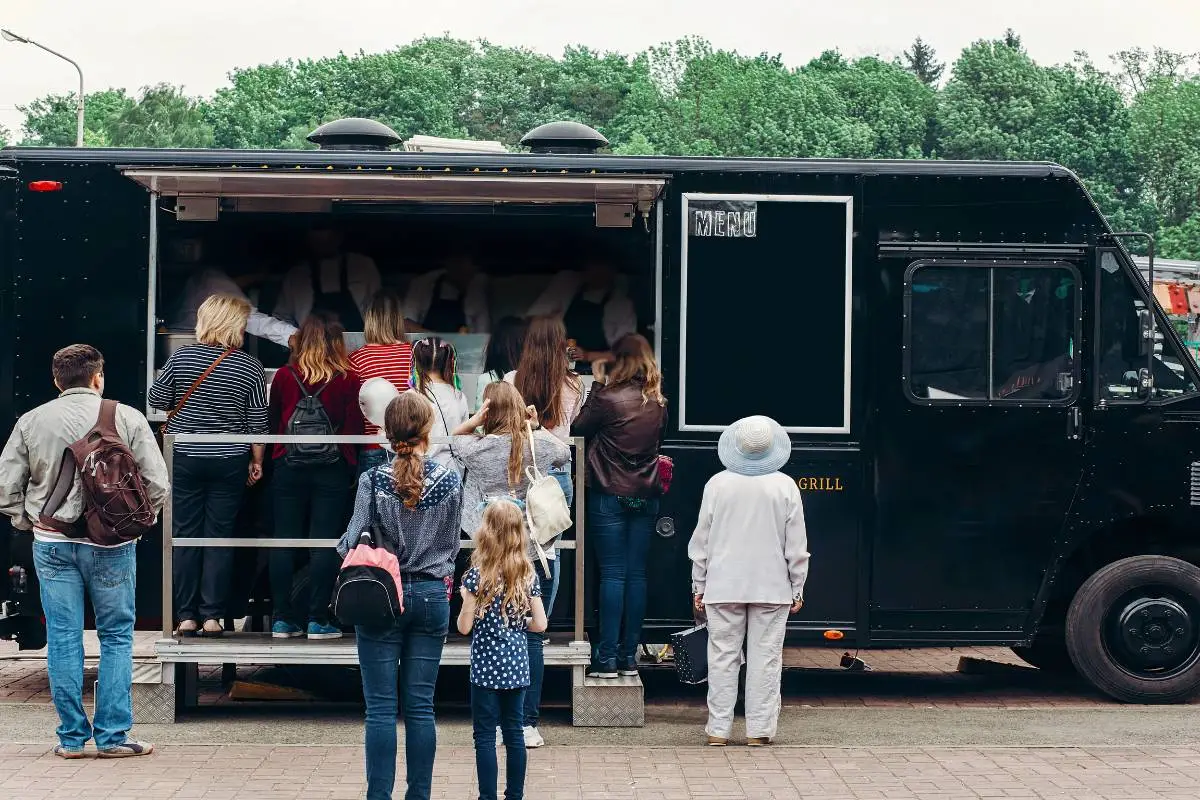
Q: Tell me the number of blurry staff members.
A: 4